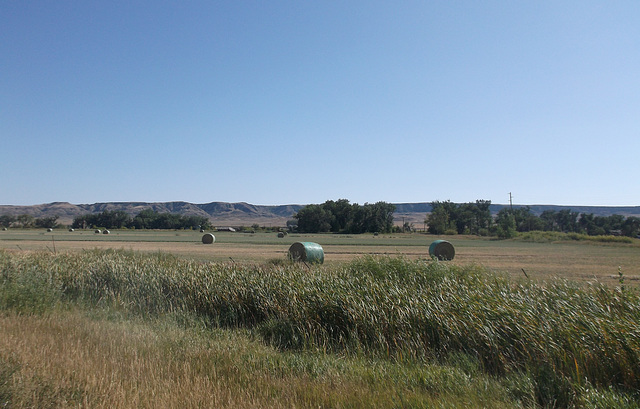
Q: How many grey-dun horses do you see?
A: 0